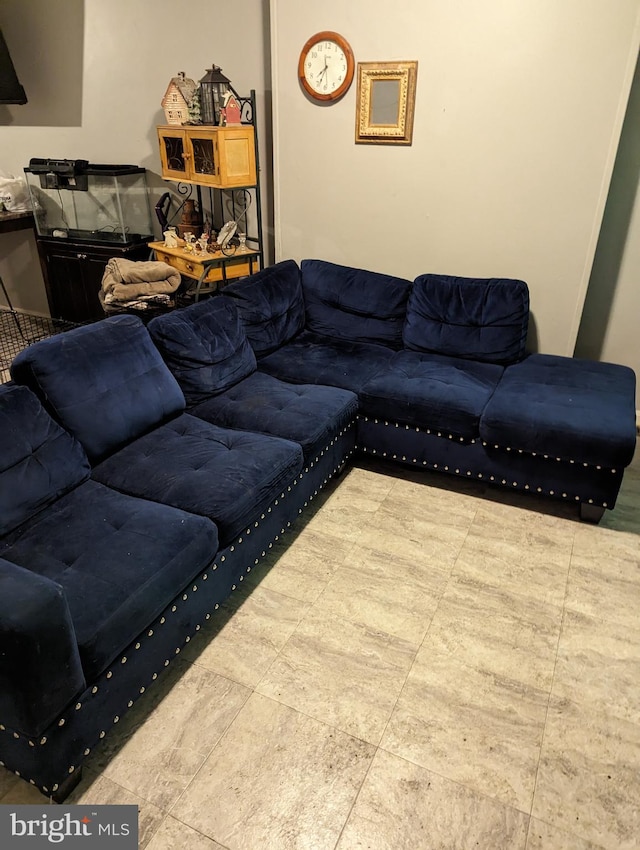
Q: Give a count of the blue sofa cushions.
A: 12